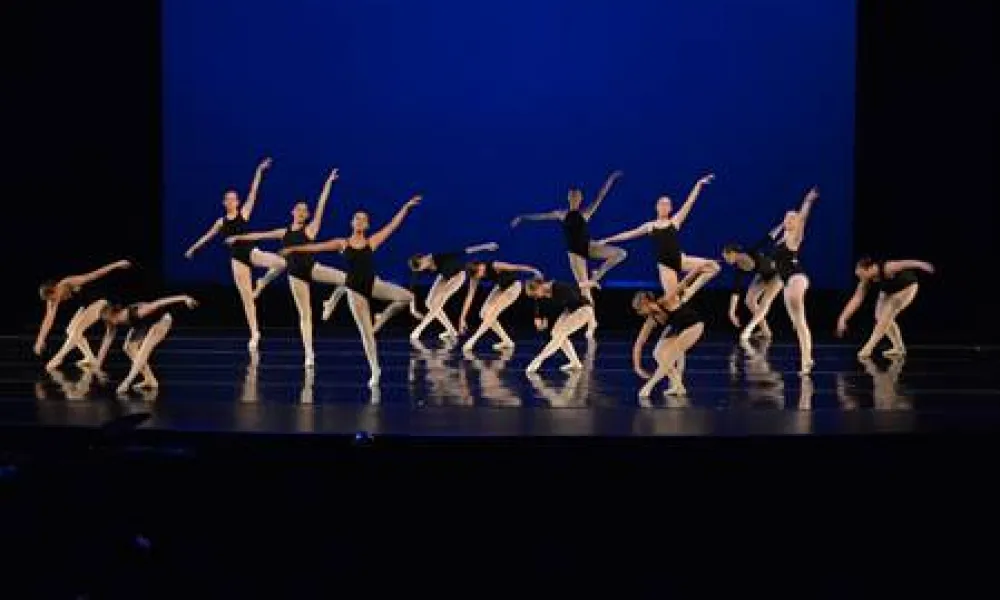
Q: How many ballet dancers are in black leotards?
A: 14